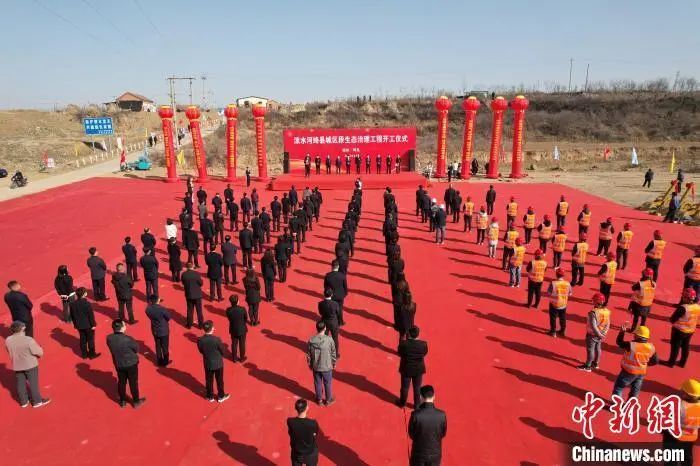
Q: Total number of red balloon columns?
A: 8